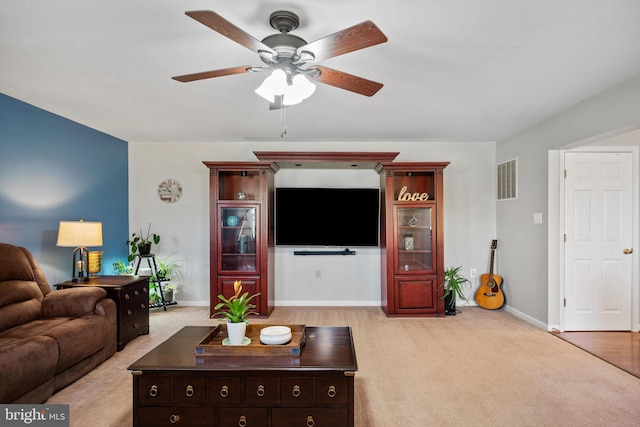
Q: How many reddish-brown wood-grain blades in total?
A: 4